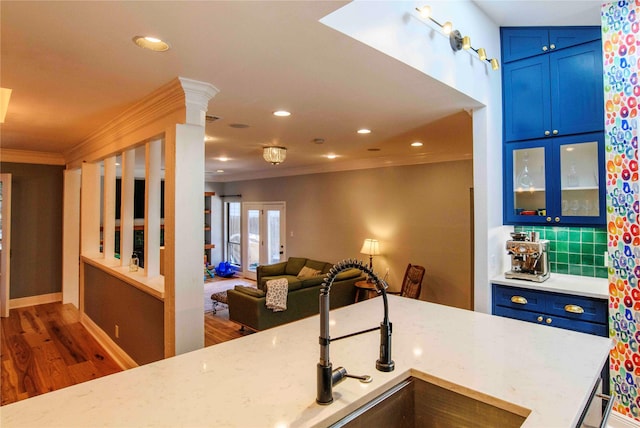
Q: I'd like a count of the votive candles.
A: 0